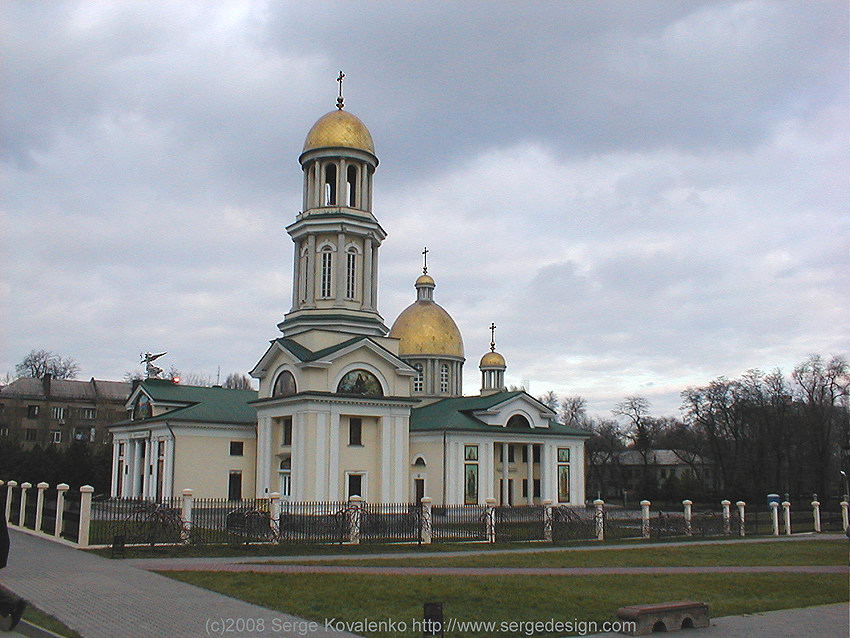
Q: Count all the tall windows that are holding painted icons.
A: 2